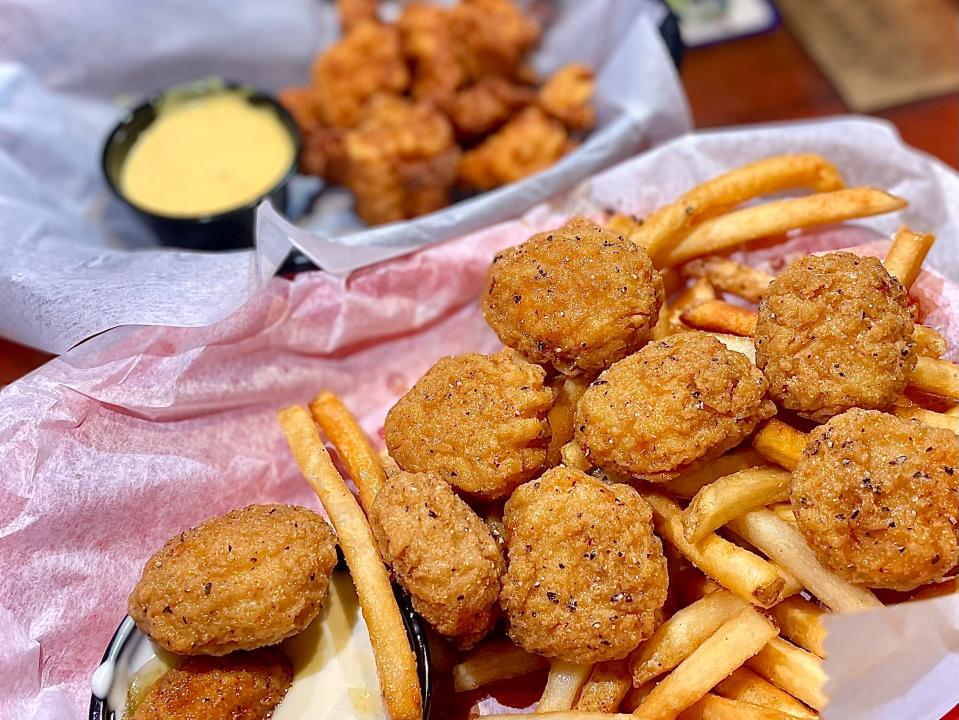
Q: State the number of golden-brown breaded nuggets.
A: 9